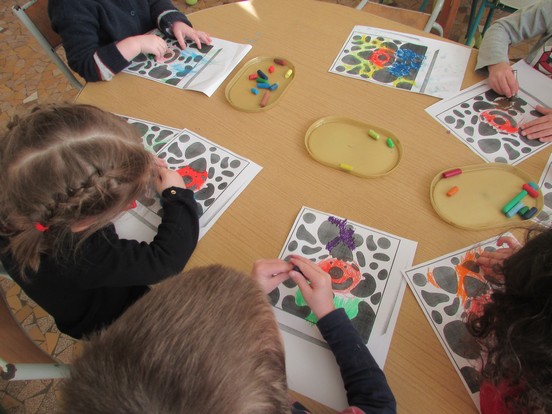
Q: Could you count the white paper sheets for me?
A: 8